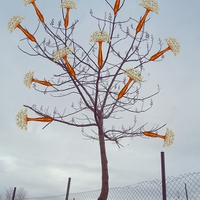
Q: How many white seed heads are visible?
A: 11